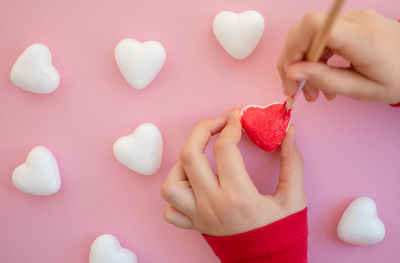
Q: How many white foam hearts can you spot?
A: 7